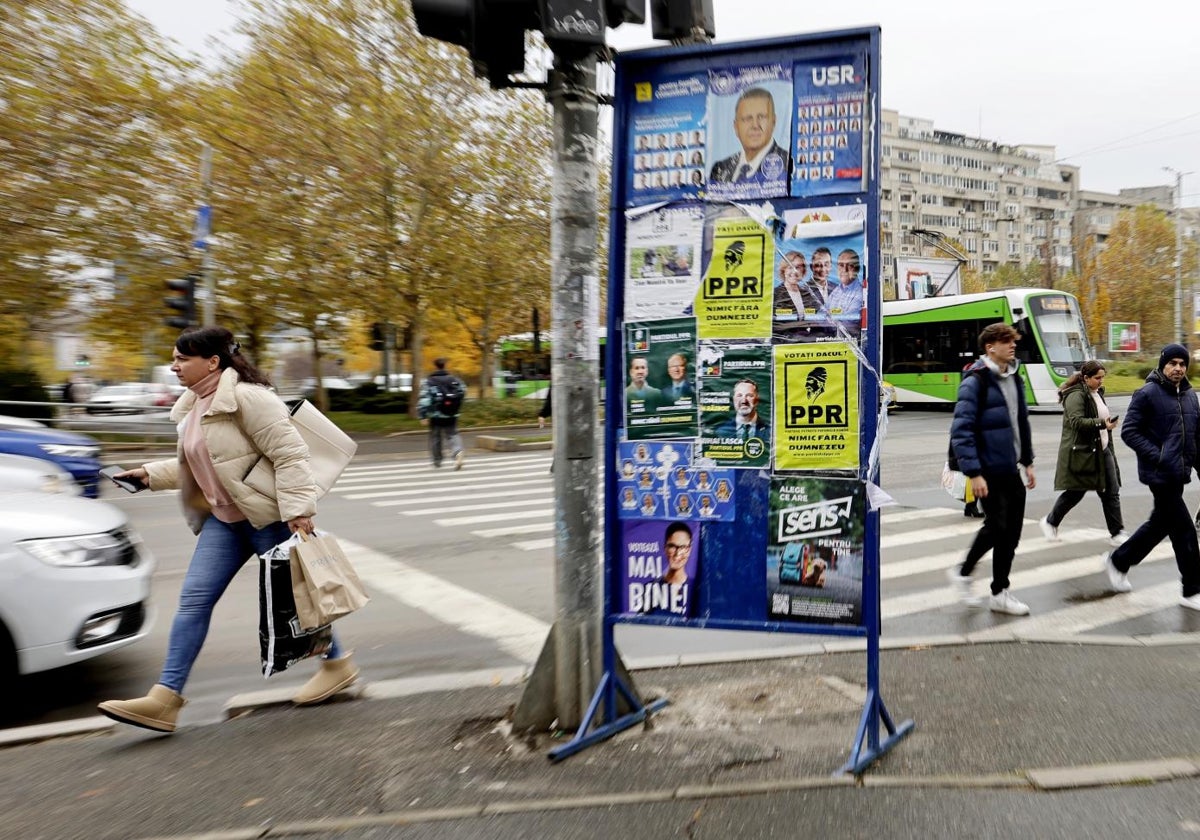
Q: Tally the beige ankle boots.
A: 2